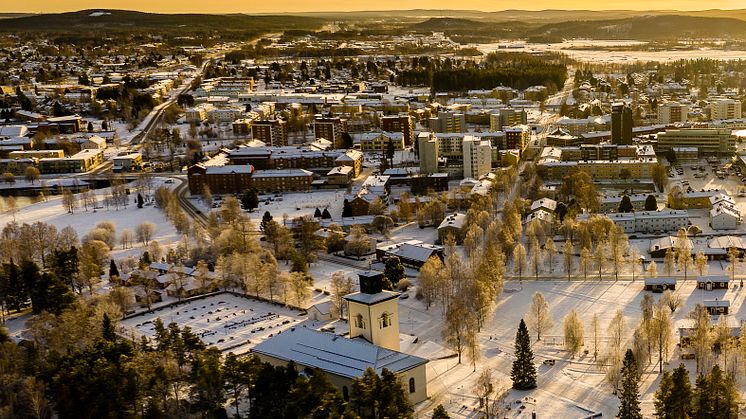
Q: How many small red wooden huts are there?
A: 3